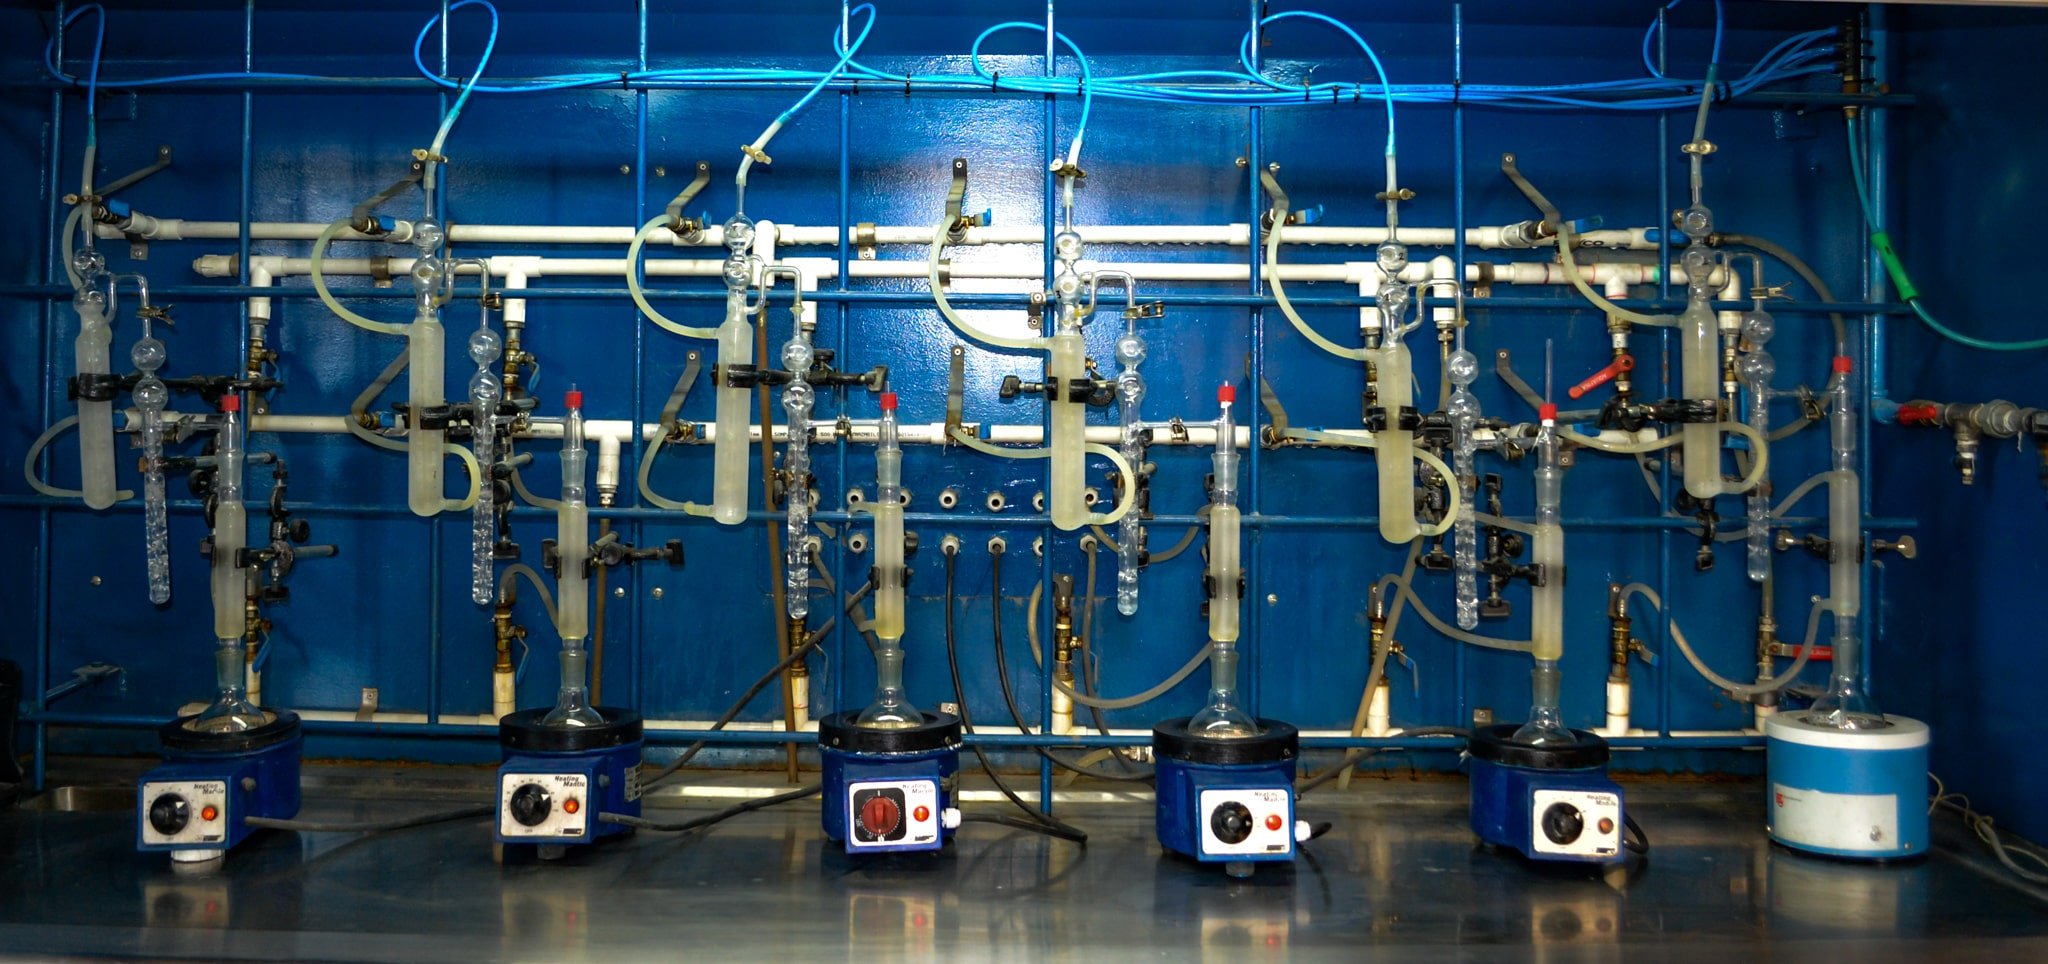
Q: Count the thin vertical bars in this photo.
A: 10